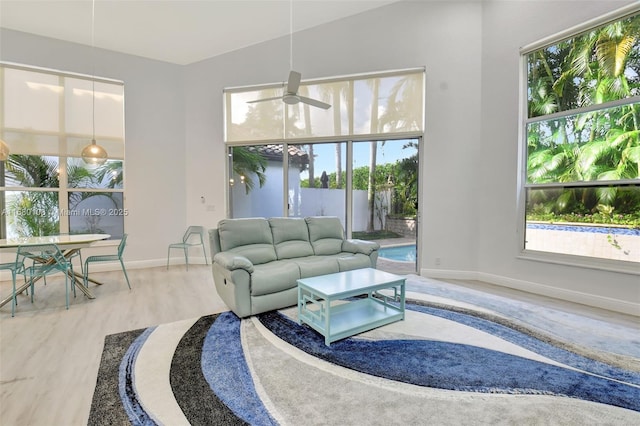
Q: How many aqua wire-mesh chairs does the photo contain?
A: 5